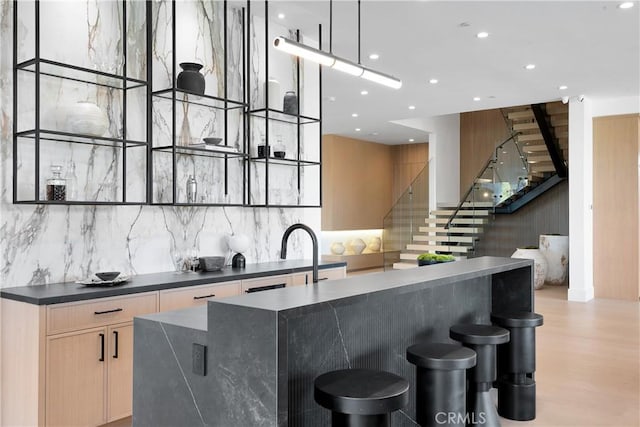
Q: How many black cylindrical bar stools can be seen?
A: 4